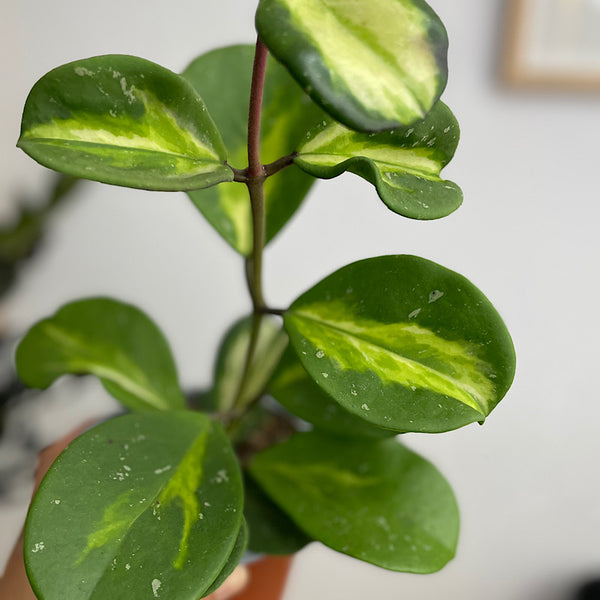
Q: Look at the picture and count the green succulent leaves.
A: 12